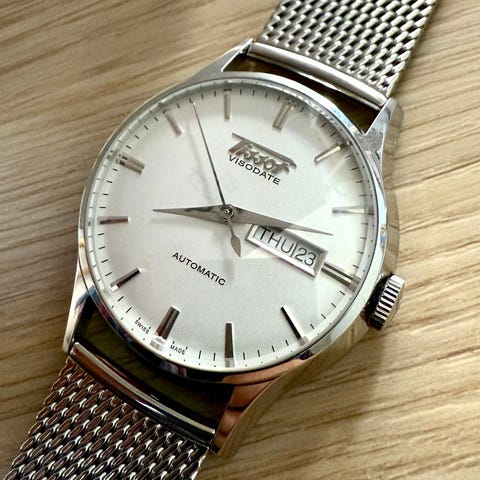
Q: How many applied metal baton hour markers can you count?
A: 12